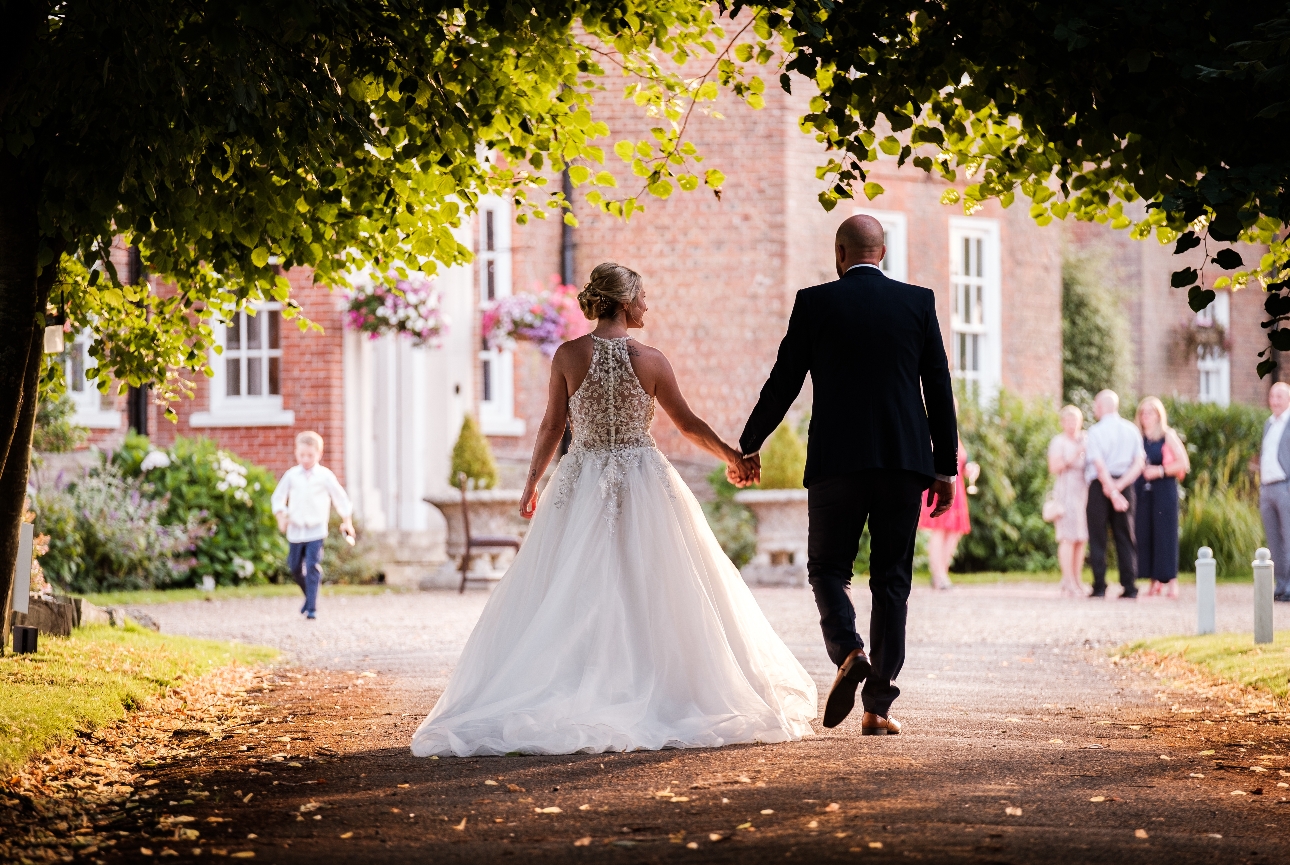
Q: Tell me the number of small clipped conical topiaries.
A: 2